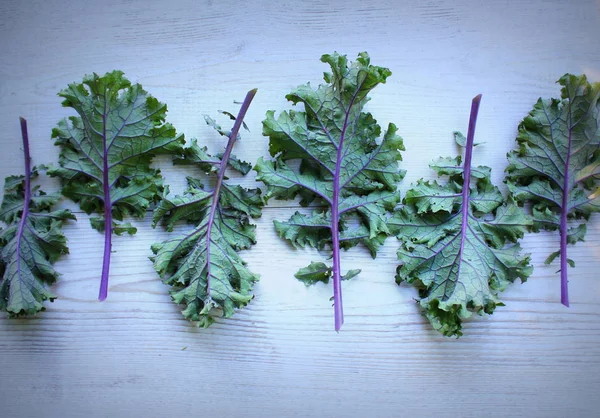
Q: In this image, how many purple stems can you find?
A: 6